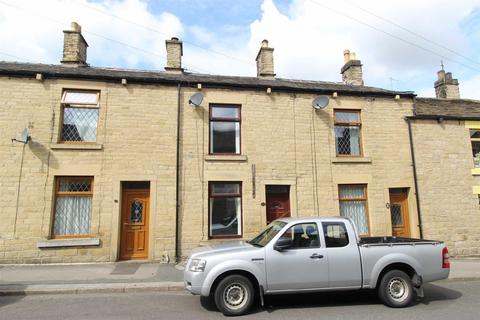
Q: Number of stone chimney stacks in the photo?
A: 5